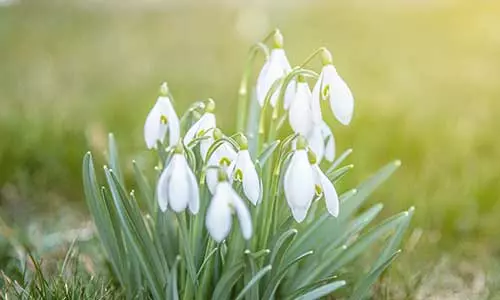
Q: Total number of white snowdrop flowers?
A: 12